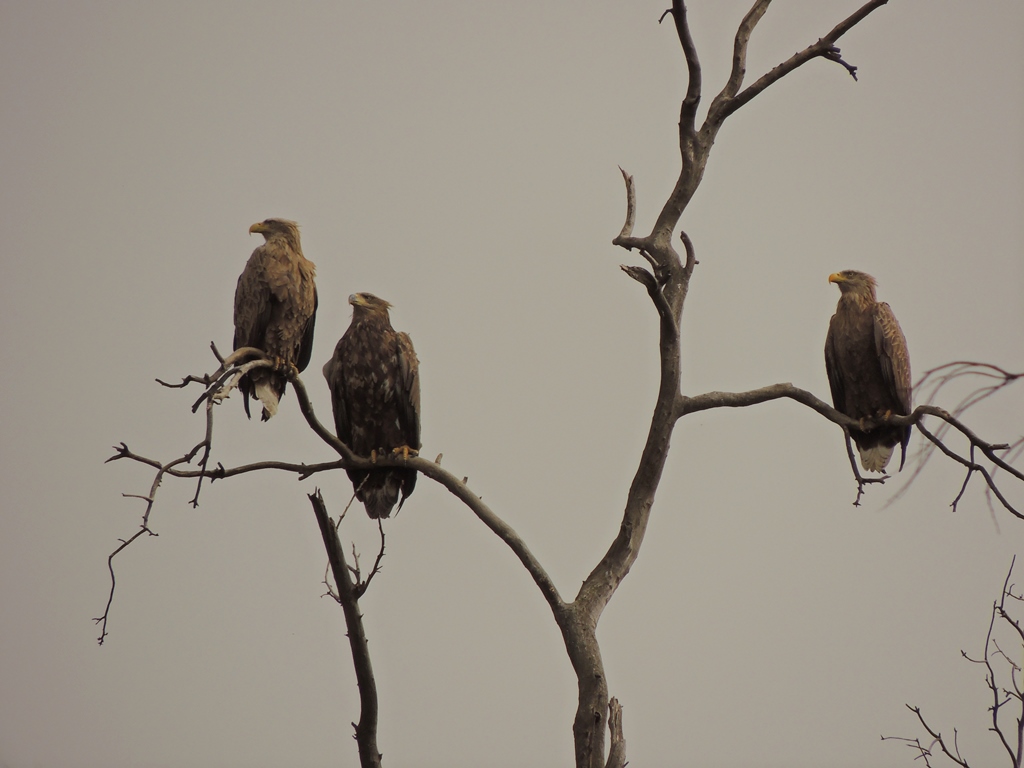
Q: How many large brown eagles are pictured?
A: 3